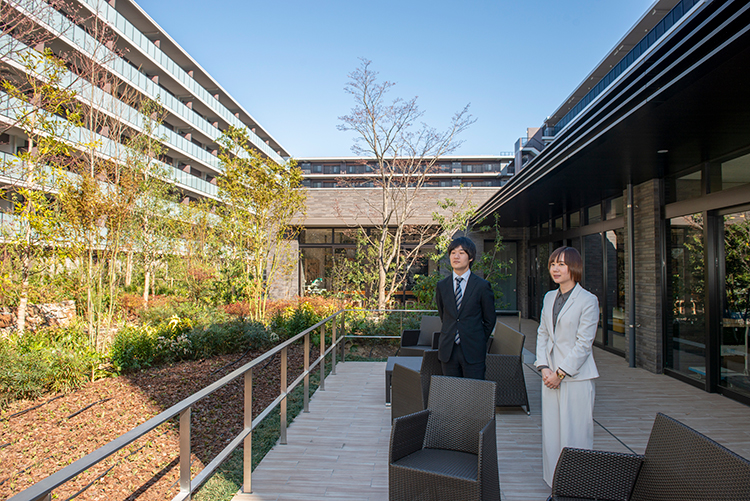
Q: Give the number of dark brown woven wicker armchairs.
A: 5